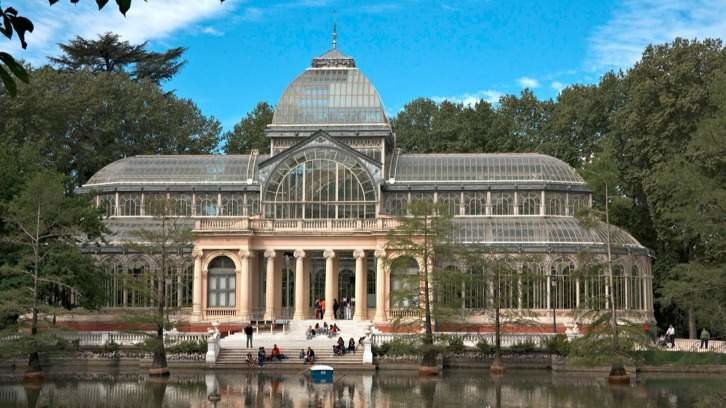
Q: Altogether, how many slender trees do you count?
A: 5